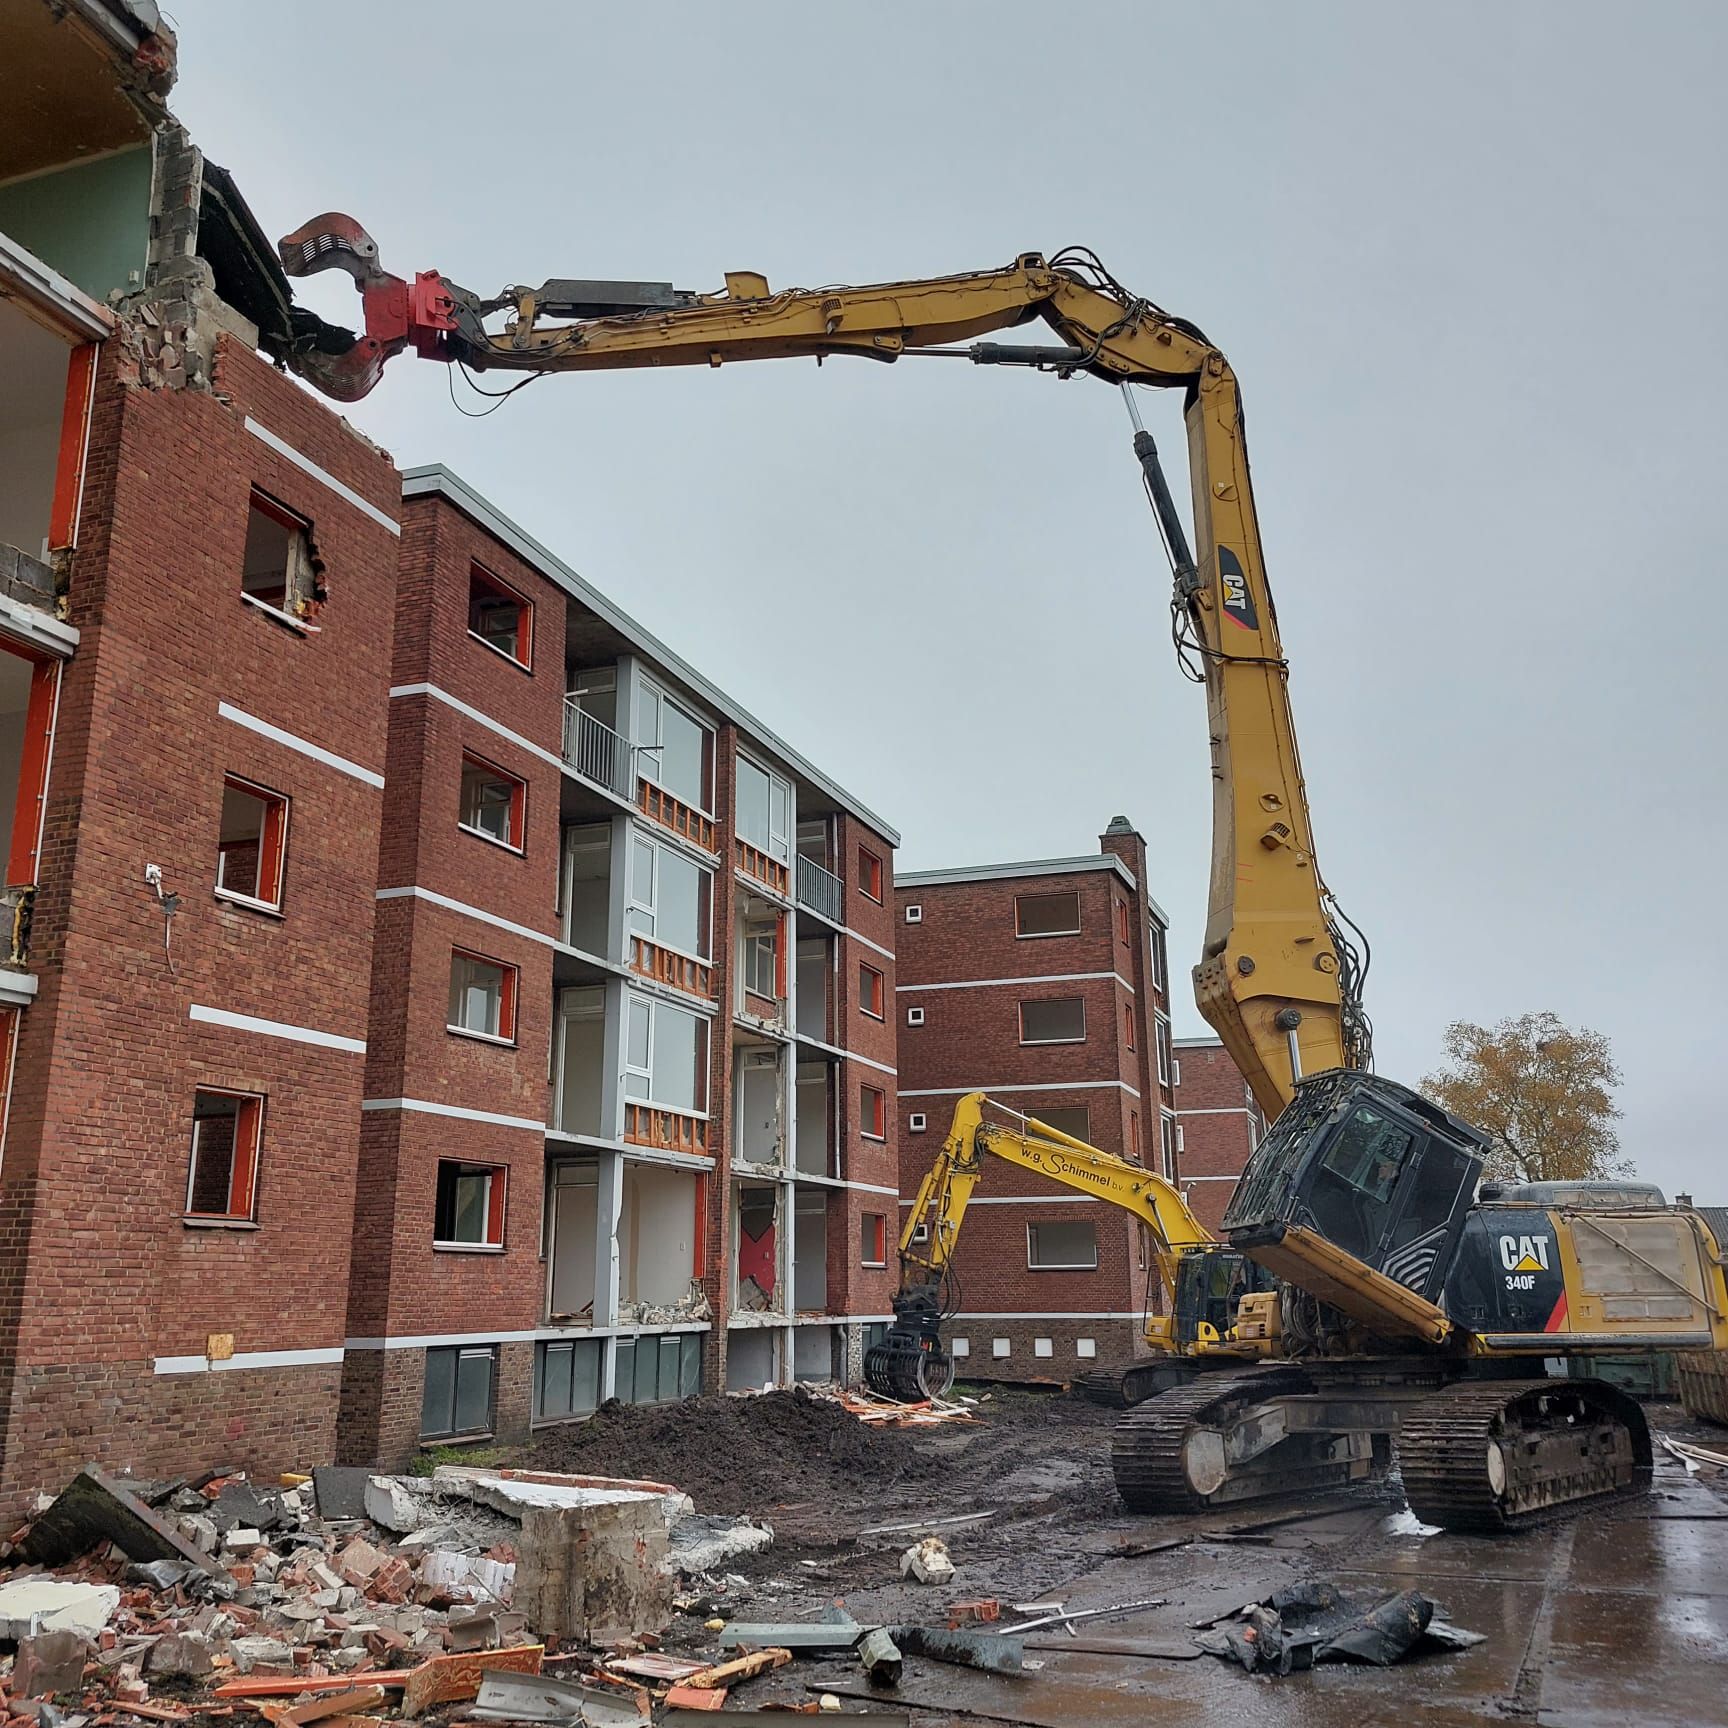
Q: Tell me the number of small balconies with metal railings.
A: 2